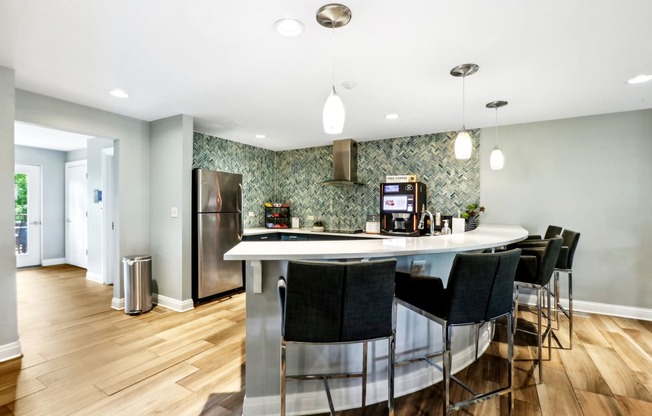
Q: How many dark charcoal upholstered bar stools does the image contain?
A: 5